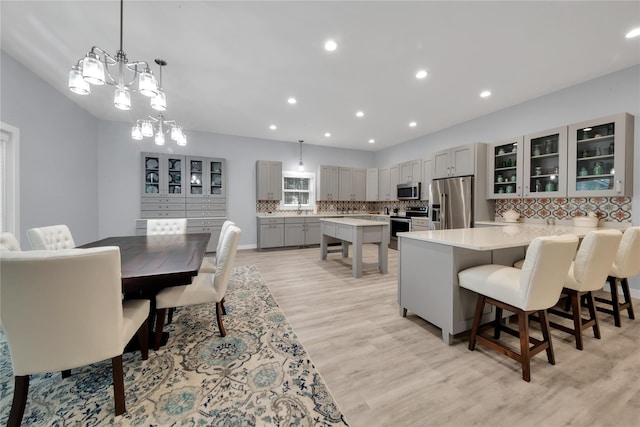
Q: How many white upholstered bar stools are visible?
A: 3